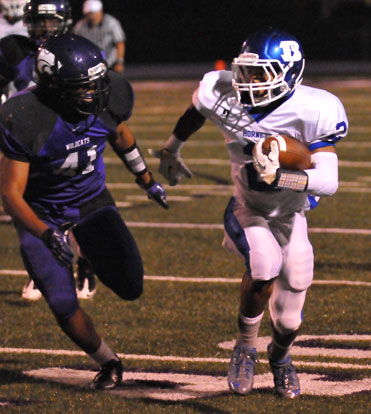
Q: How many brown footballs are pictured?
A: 1